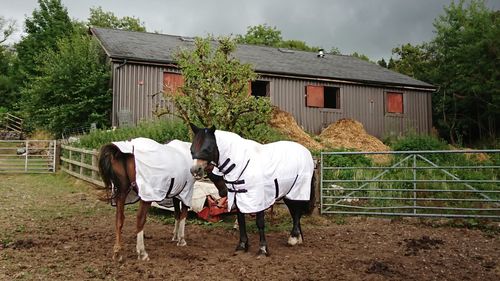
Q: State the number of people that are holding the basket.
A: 0